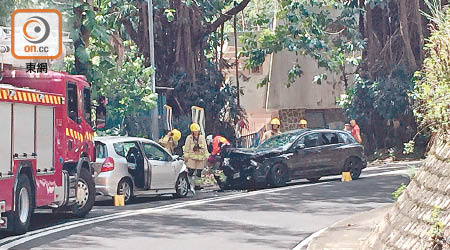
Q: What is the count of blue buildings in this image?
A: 0